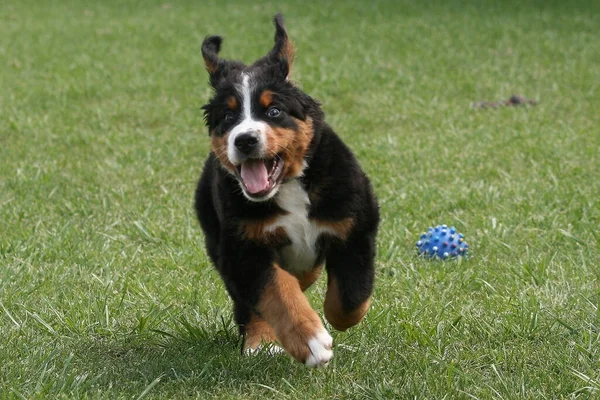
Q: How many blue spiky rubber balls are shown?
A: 1